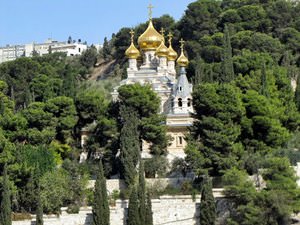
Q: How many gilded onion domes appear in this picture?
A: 5